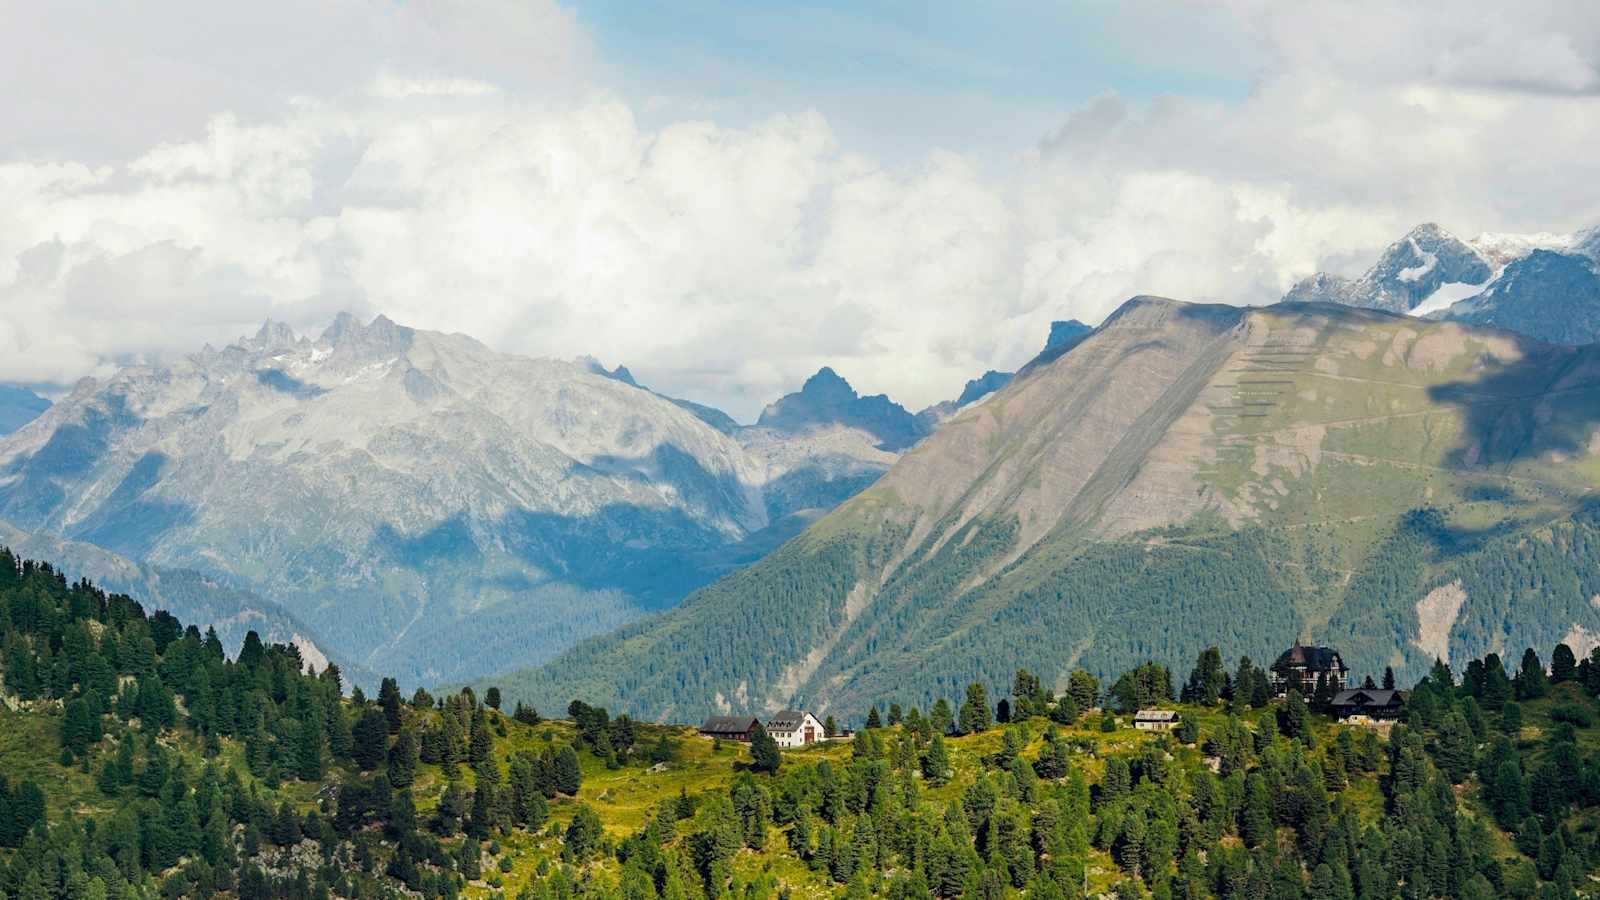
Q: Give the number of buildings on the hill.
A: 5